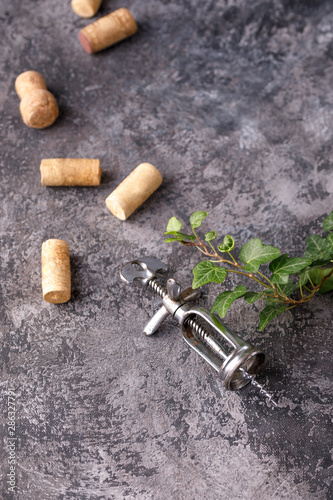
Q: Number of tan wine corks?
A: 6